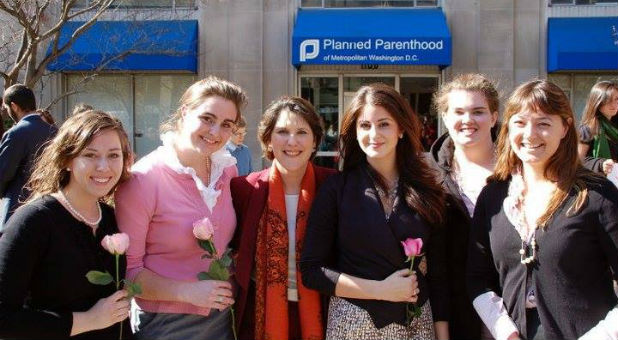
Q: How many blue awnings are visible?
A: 3